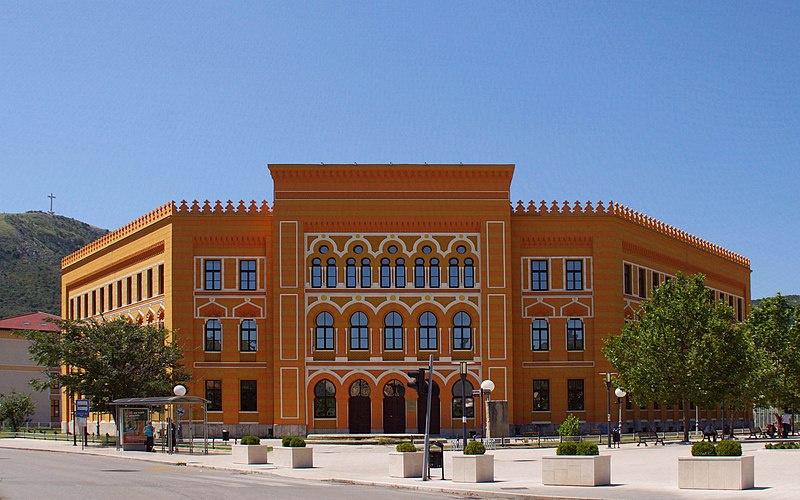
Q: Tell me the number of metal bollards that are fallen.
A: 0